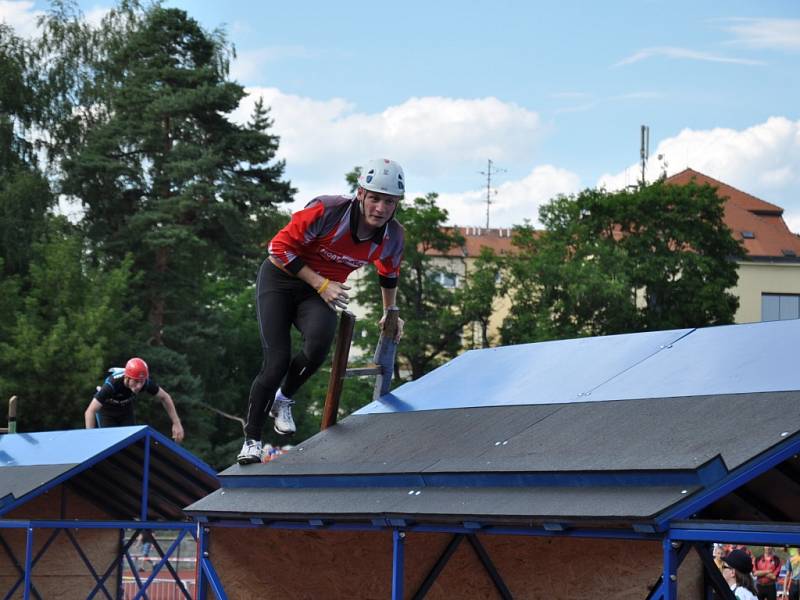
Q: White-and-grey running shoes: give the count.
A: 2